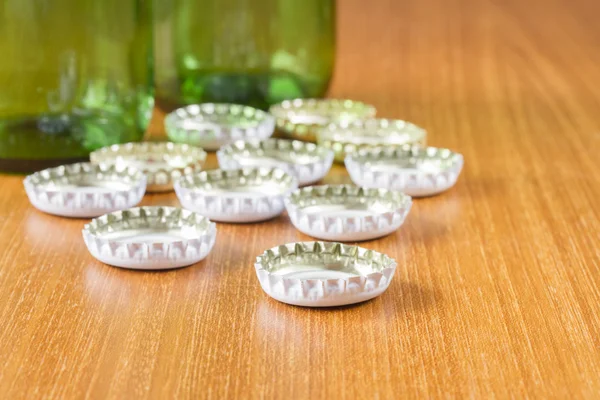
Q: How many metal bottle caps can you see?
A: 11